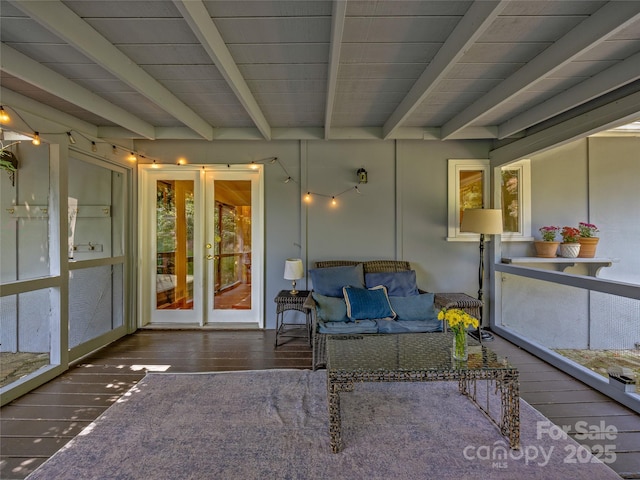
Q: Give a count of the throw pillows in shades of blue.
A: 5